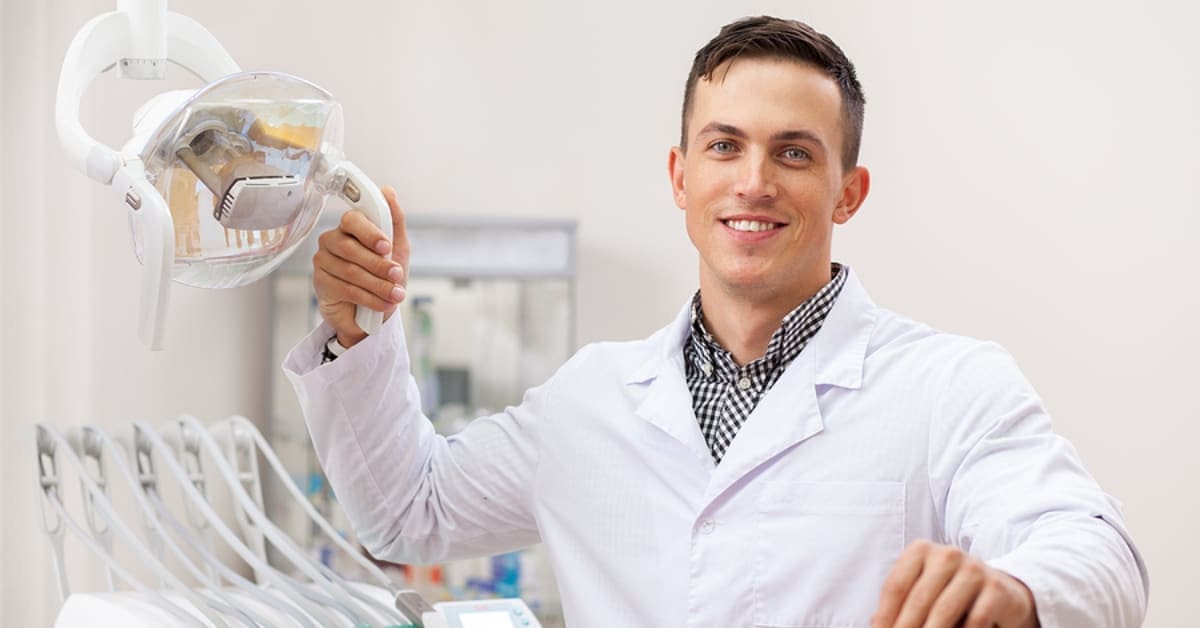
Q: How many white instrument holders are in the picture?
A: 5